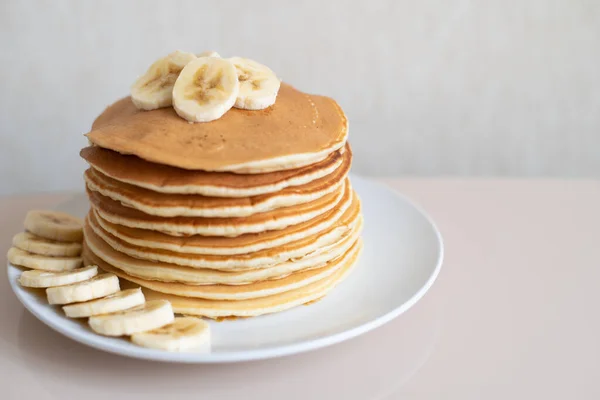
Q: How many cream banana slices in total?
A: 12